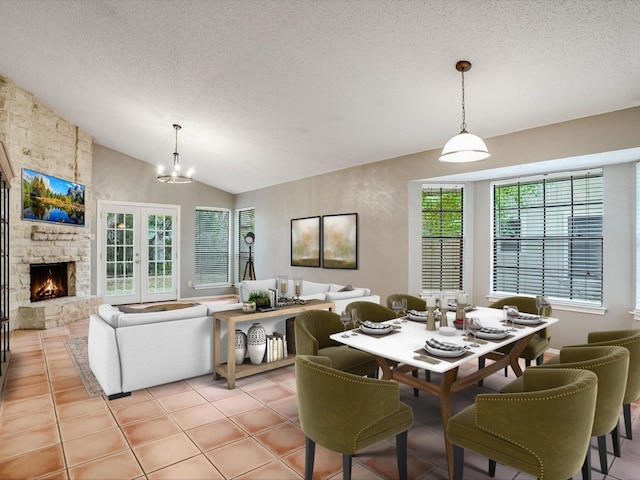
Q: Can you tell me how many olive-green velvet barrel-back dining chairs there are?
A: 8